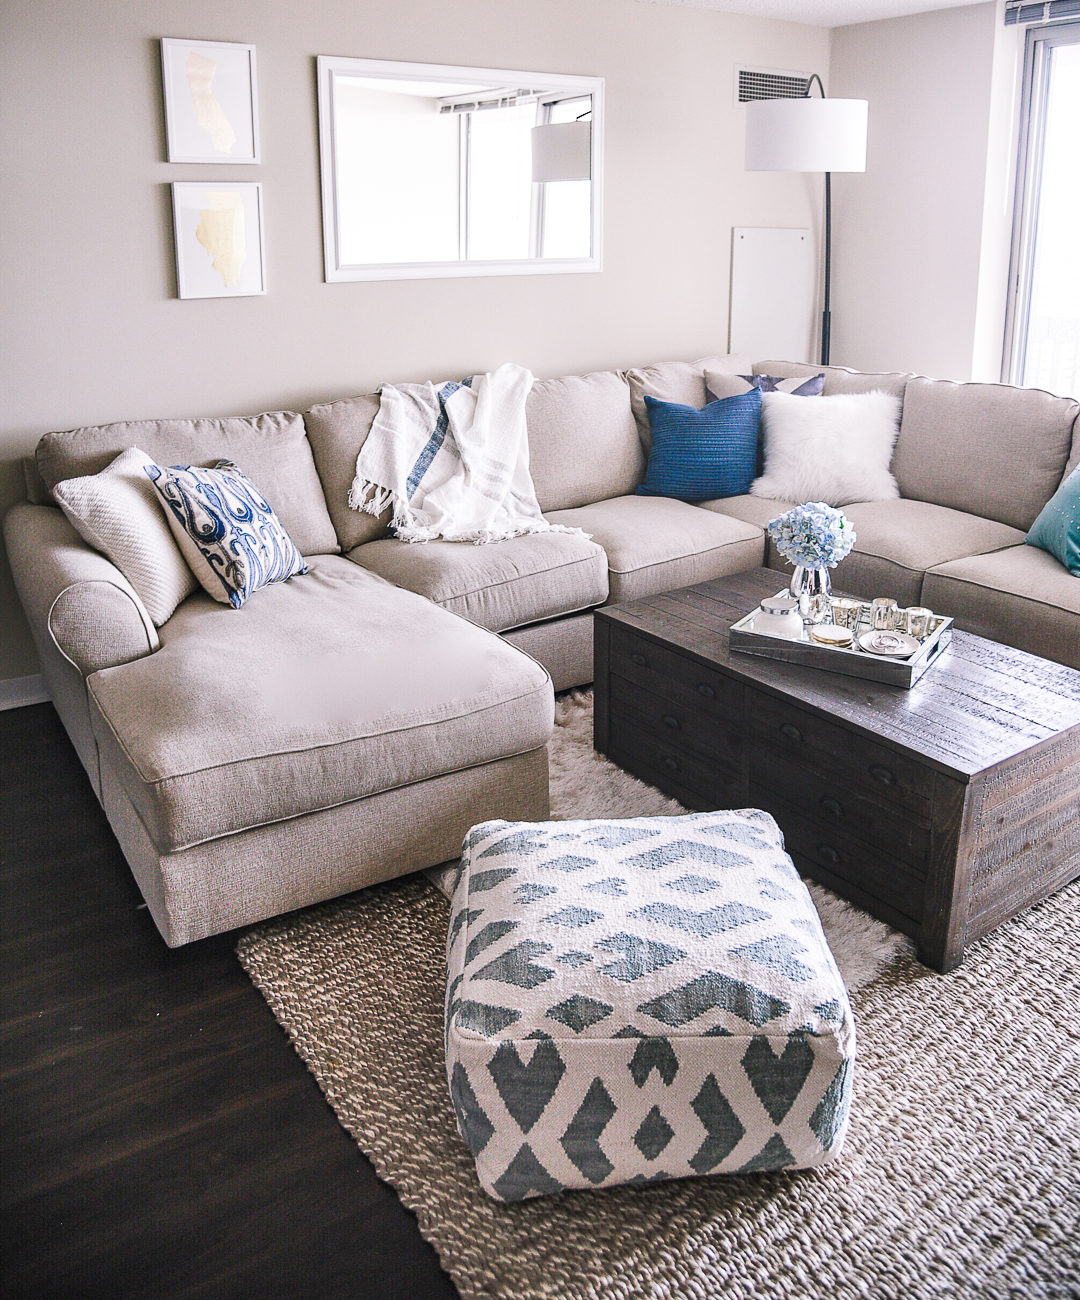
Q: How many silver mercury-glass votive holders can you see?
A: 3